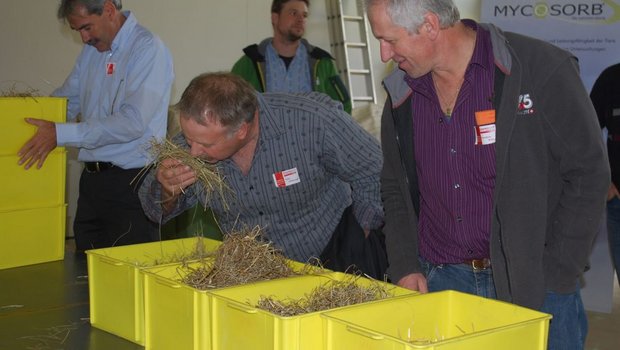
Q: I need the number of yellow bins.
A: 7